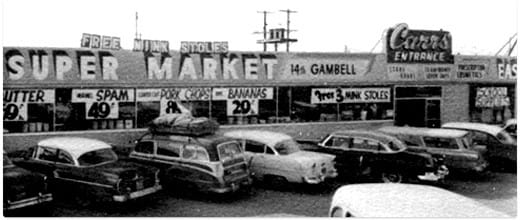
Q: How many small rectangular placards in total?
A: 14